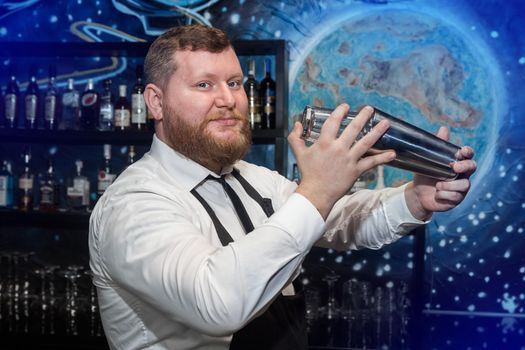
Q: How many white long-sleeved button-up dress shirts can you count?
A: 1